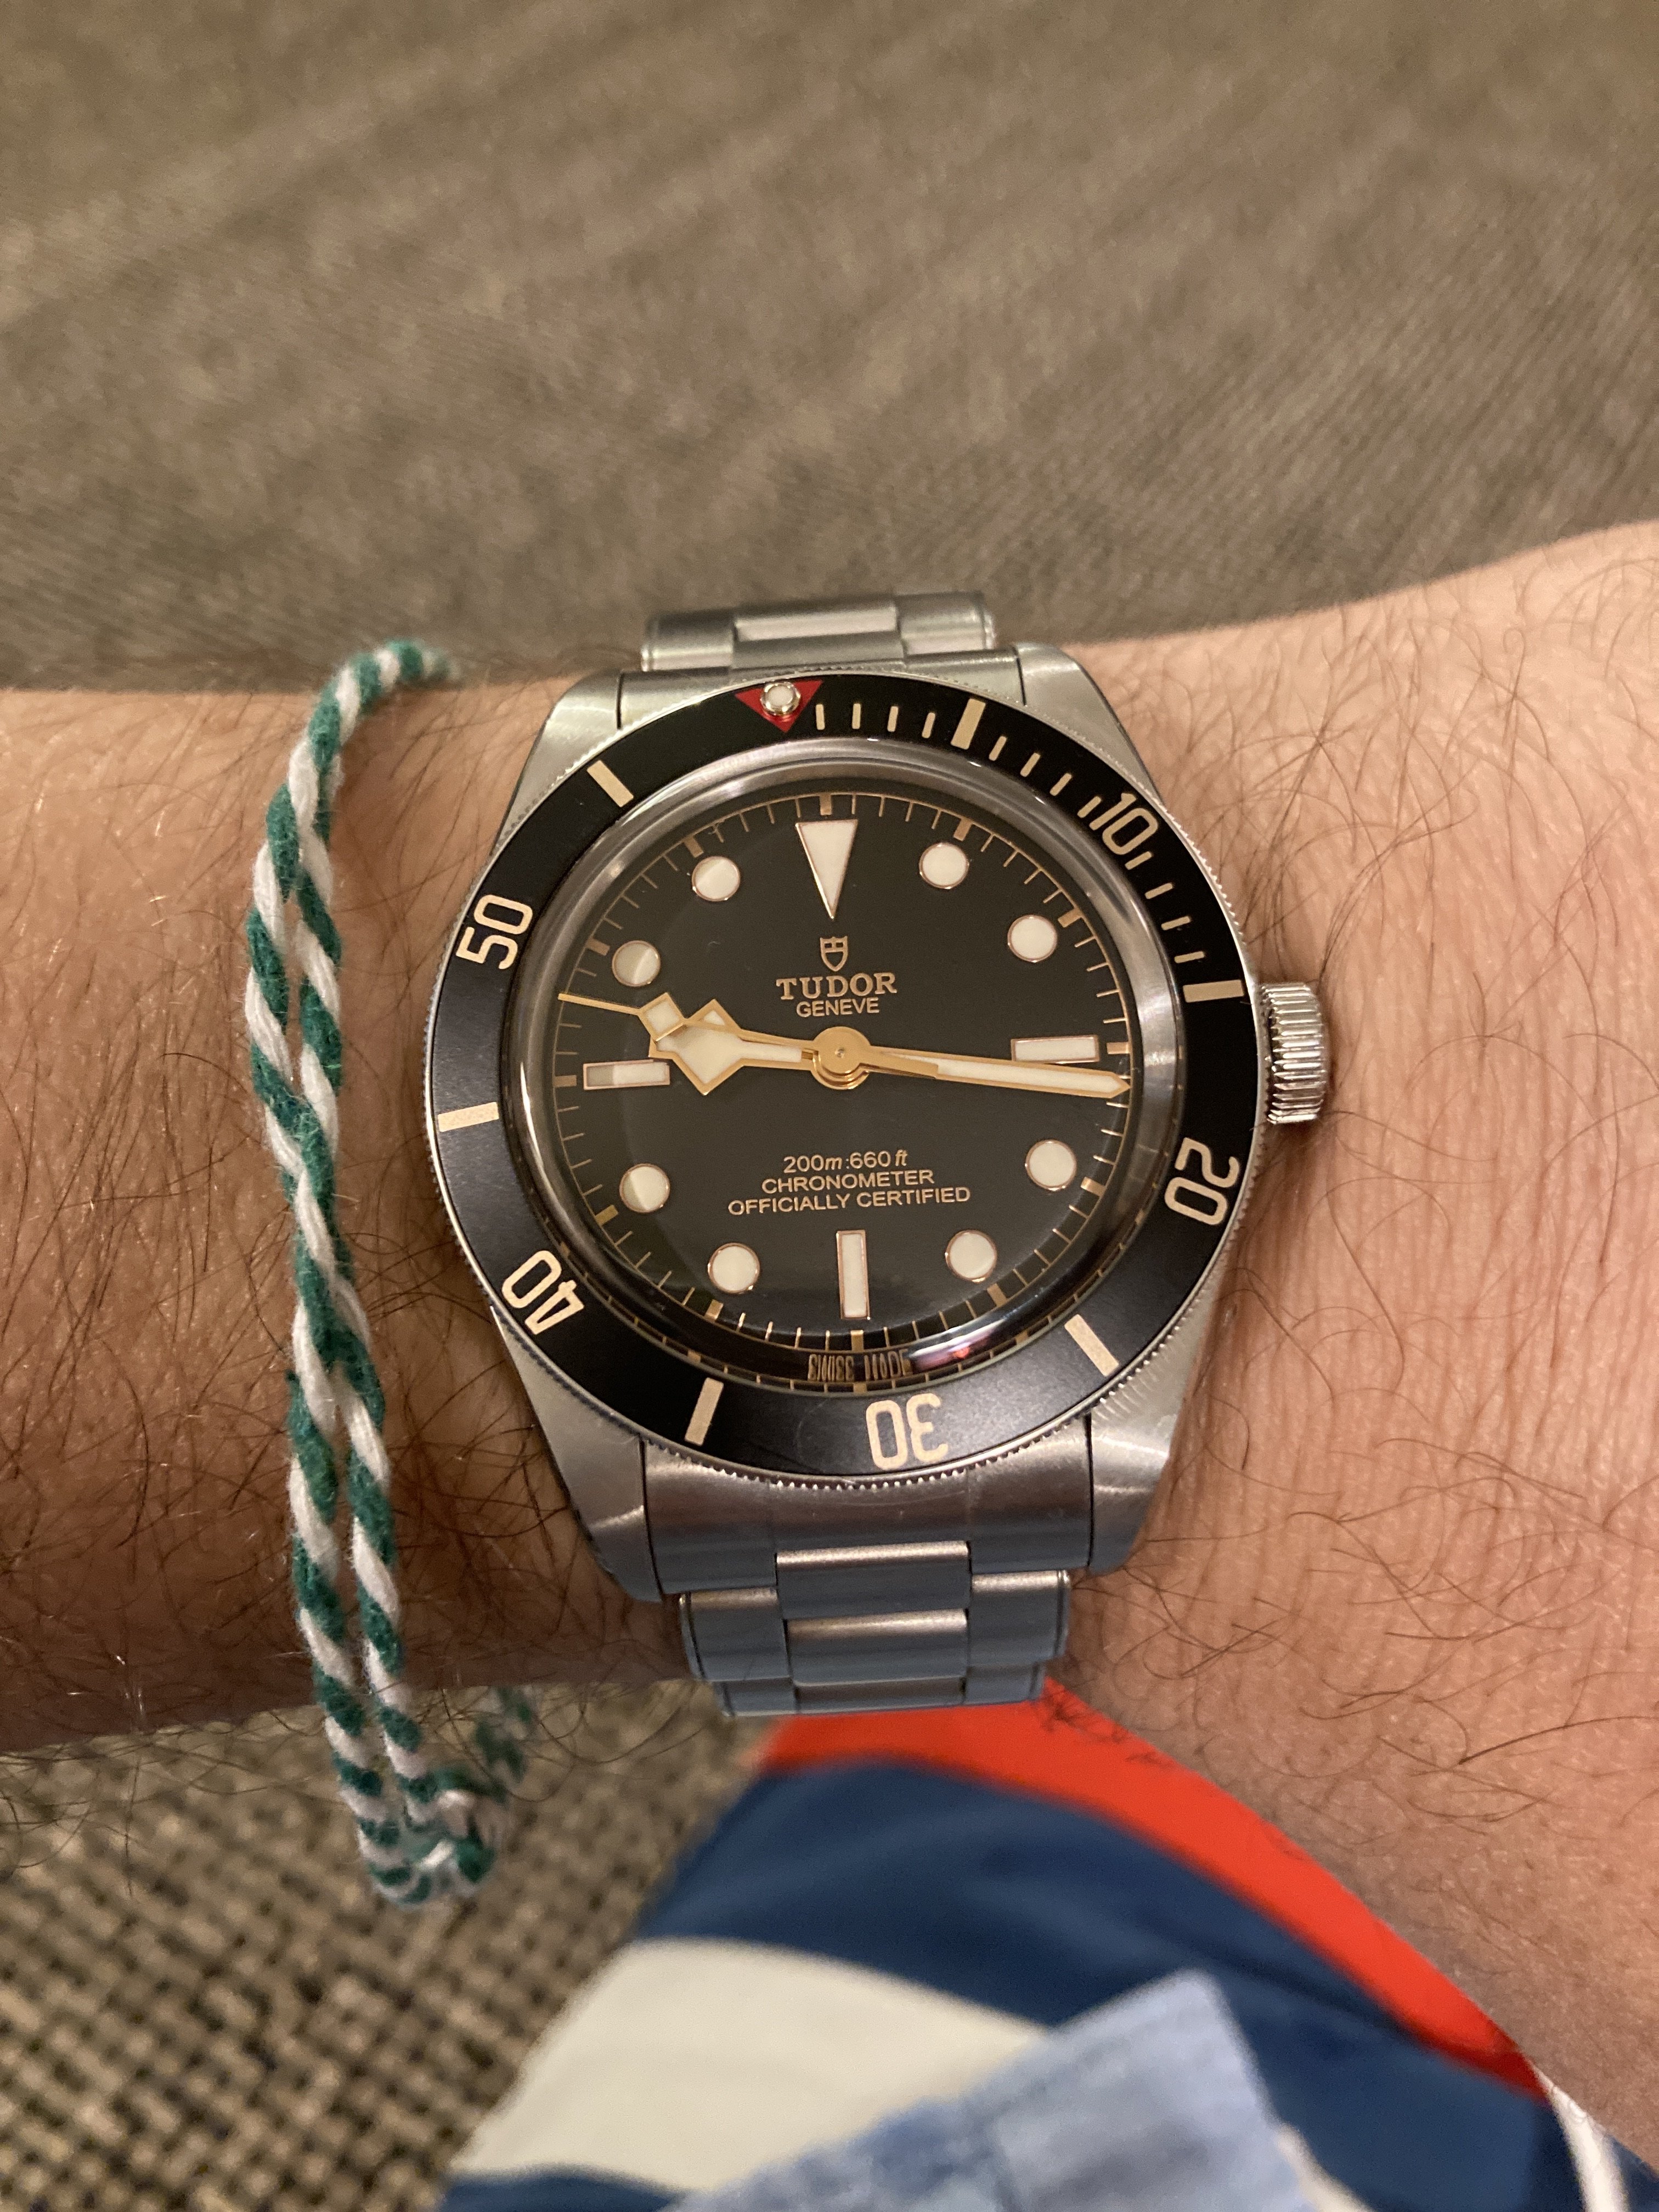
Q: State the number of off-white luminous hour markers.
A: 12